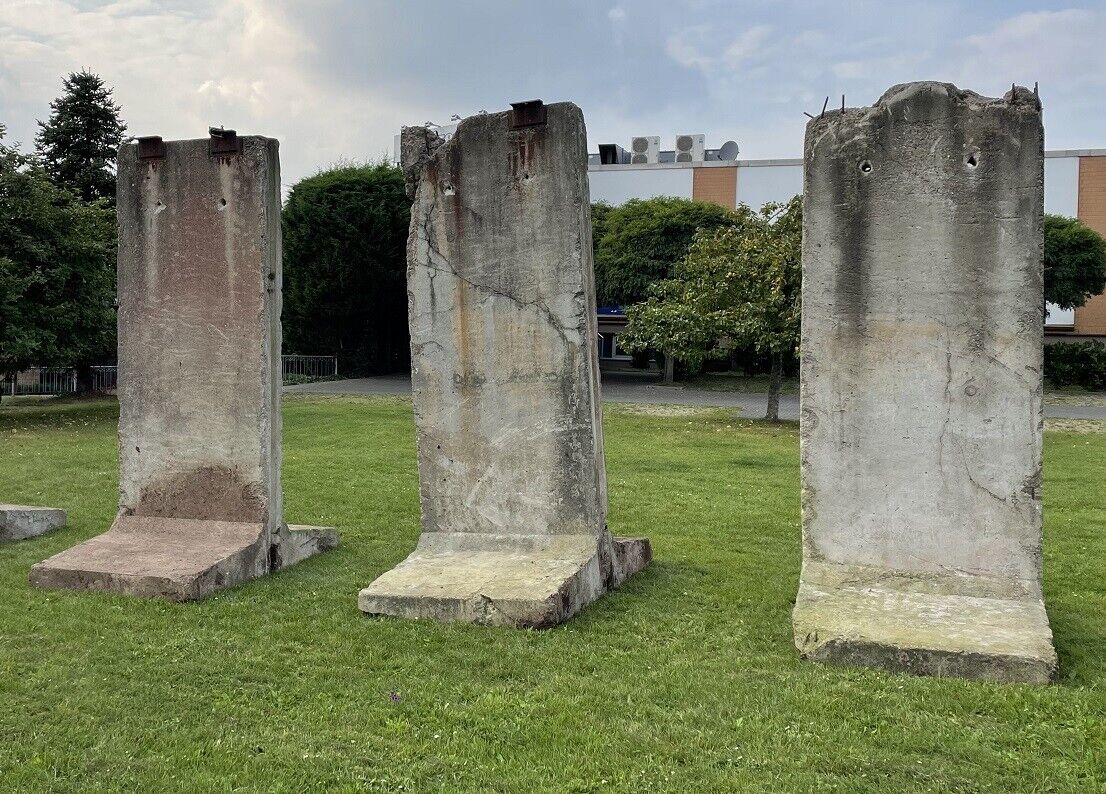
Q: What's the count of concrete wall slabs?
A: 3